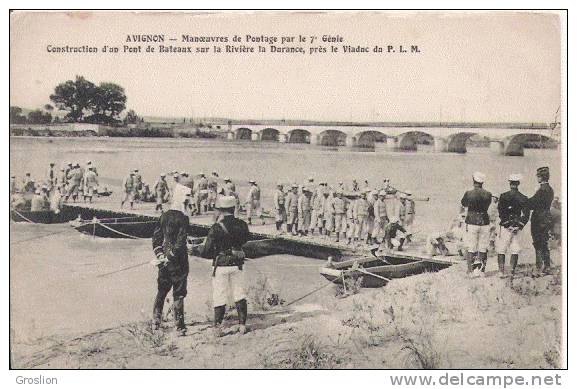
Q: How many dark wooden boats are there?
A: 4